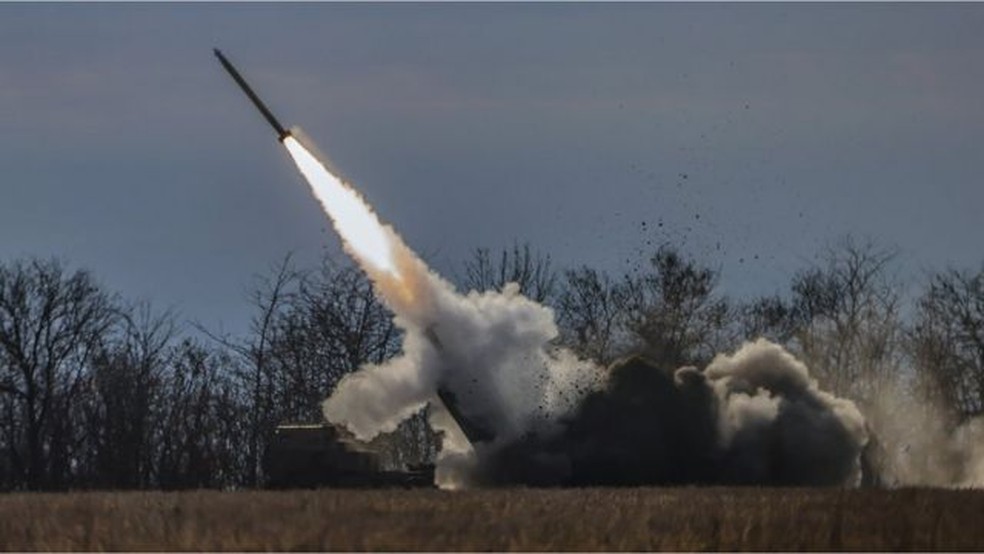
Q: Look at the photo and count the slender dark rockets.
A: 1